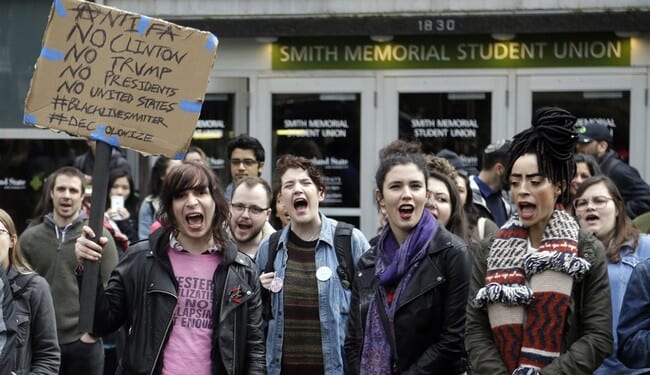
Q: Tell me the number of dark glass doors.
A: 4